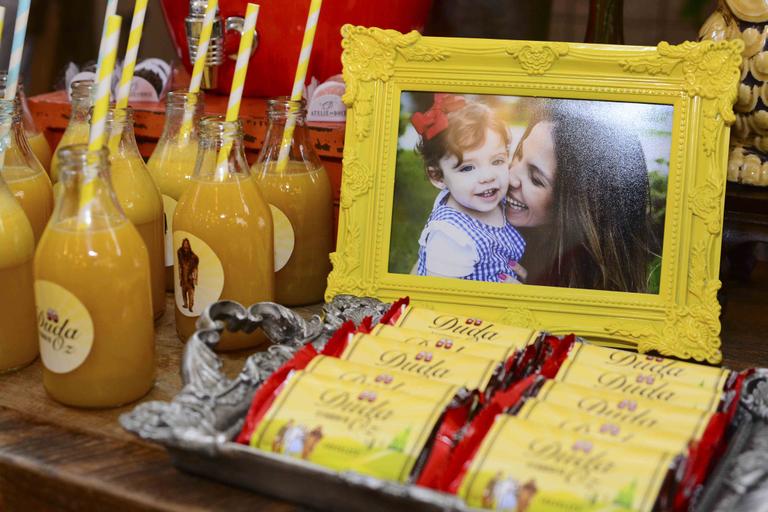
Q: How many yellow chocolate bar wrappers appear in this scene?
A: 10